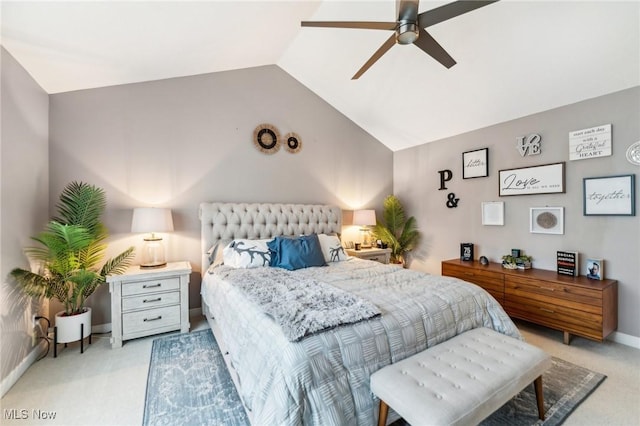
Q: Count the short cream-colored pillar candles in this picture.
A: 0